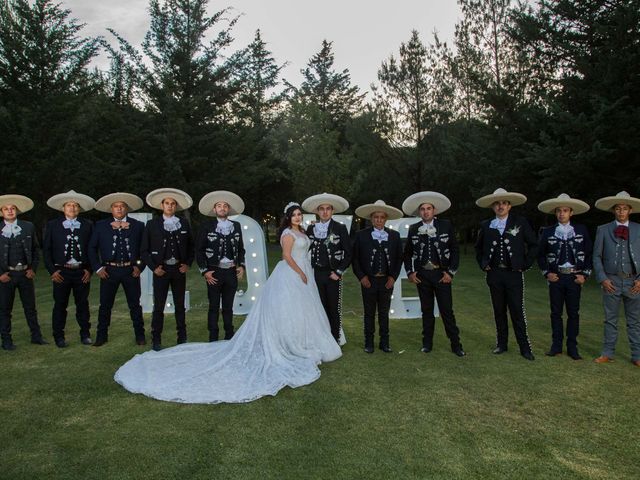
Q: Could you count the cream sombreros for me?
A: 11